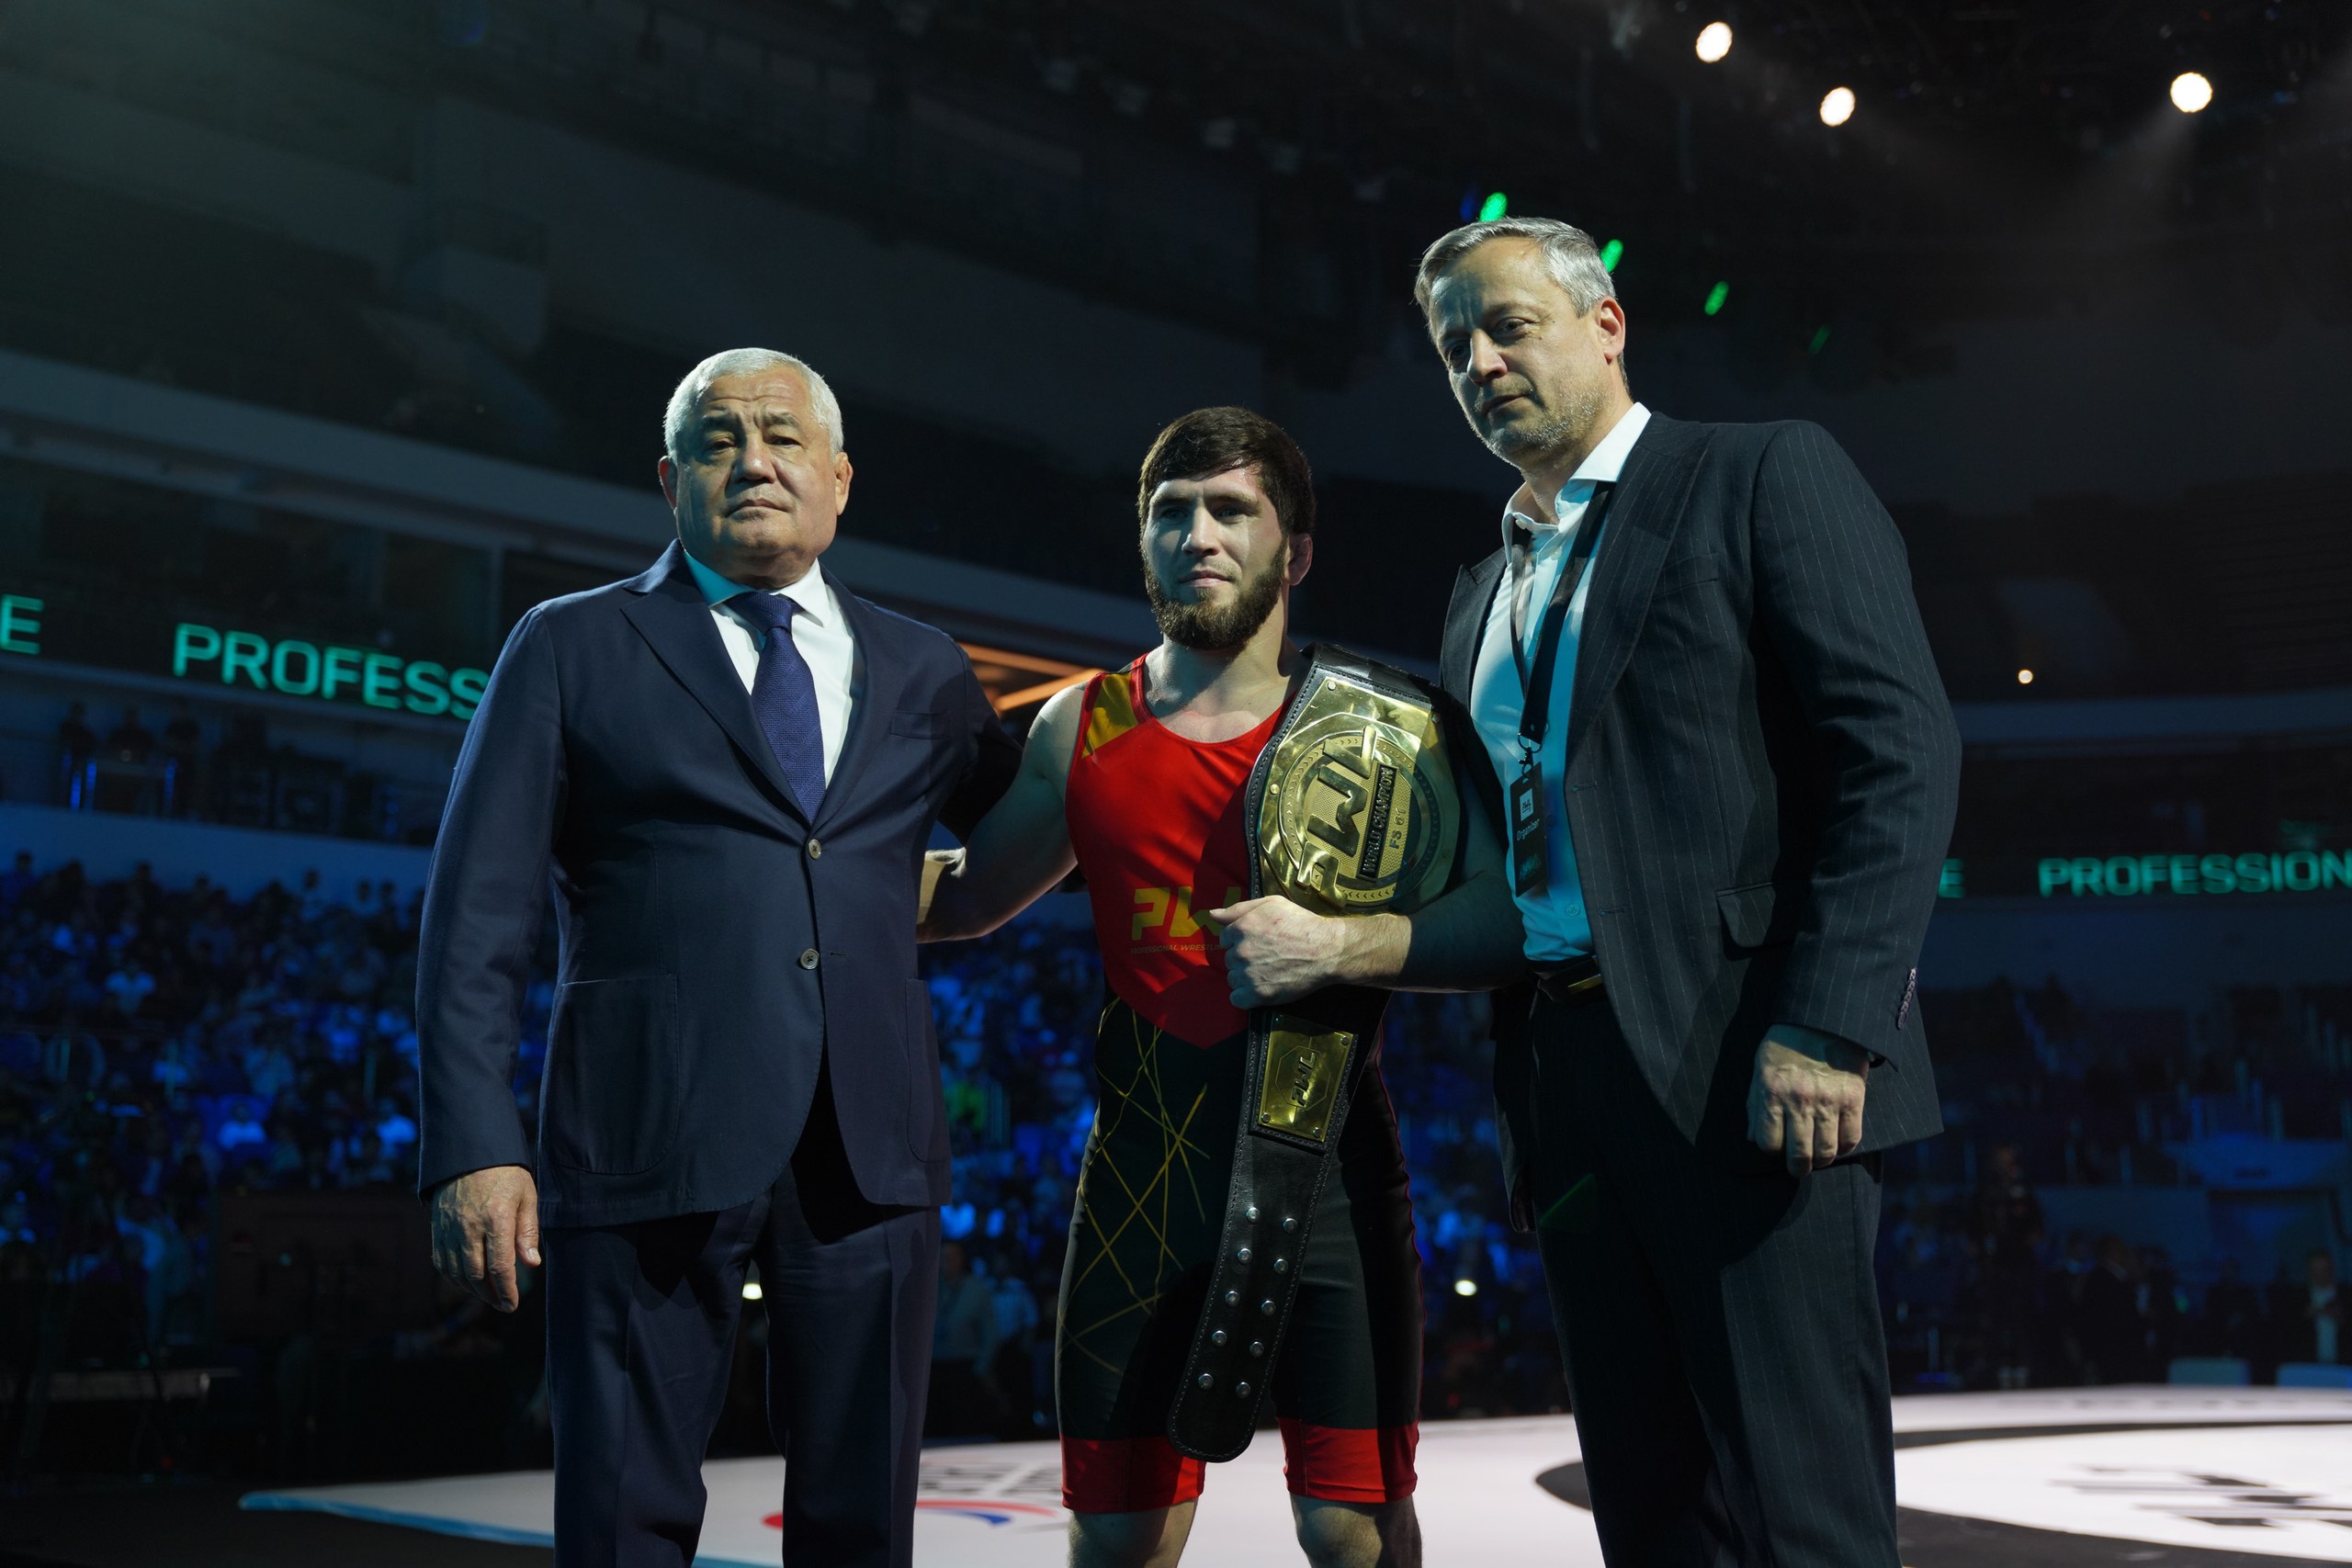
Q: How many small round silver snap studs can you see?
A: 10